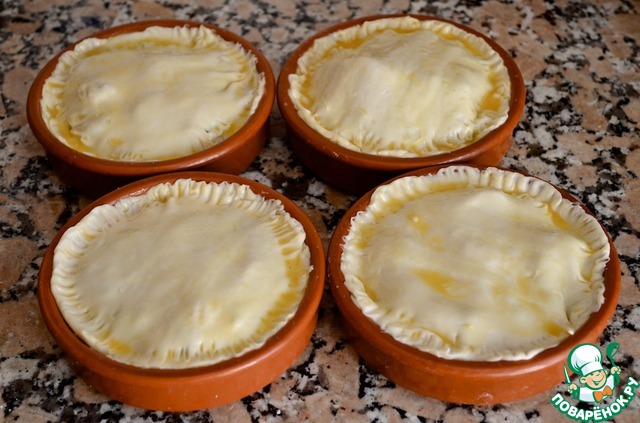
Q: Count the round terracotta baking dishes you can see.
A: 4